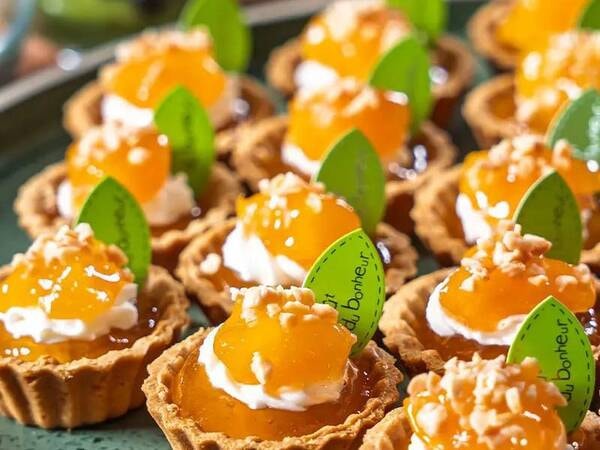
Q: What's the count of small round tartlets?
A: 12